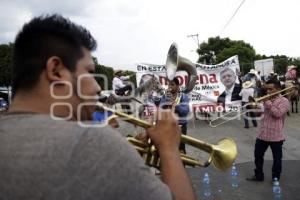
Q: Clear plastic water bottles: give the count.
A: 3